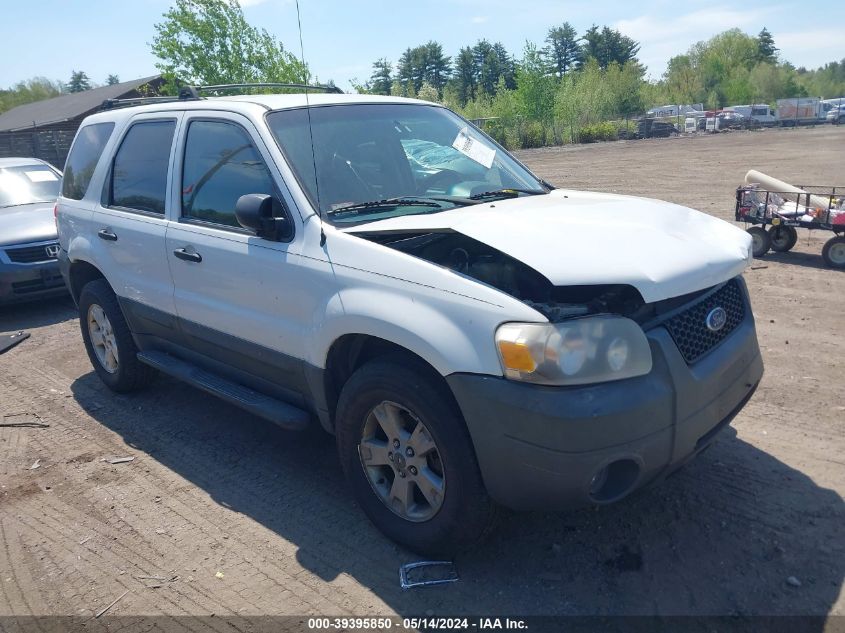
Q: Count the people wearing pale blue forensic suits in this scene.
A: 0